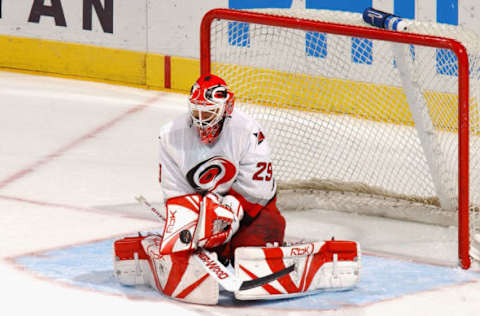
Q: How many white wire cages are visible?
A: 1